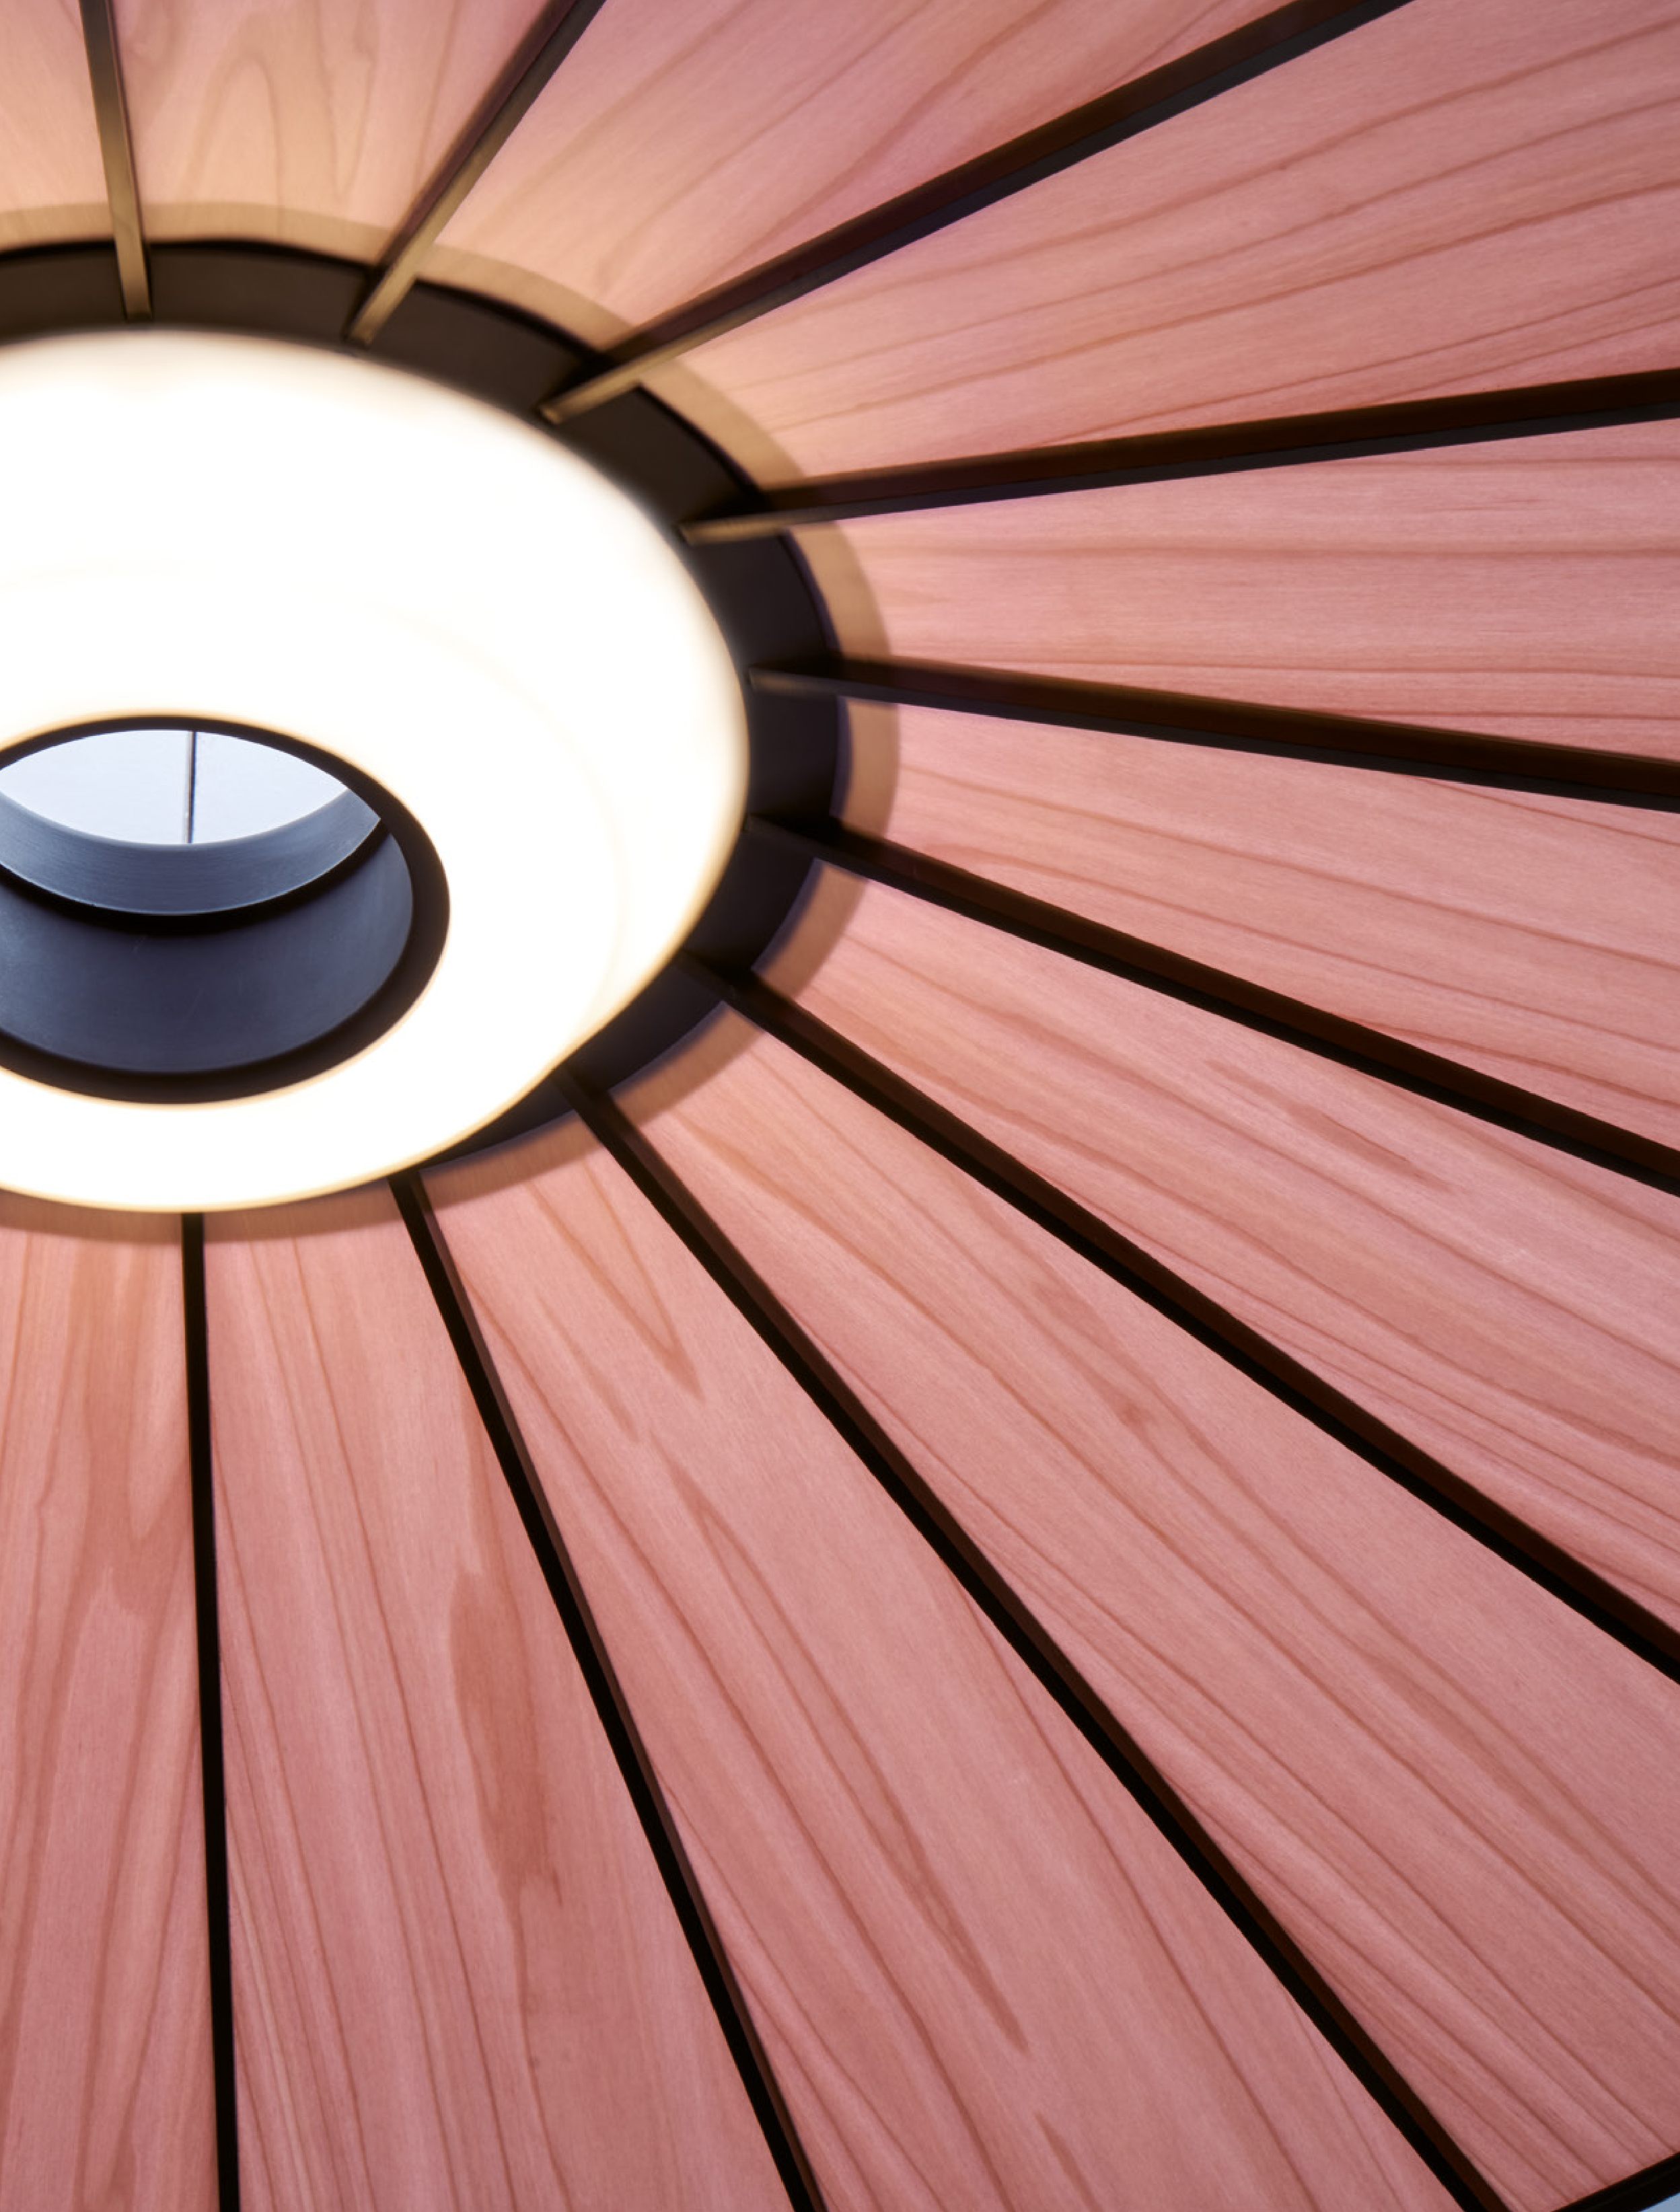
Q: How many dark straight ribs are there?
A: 10